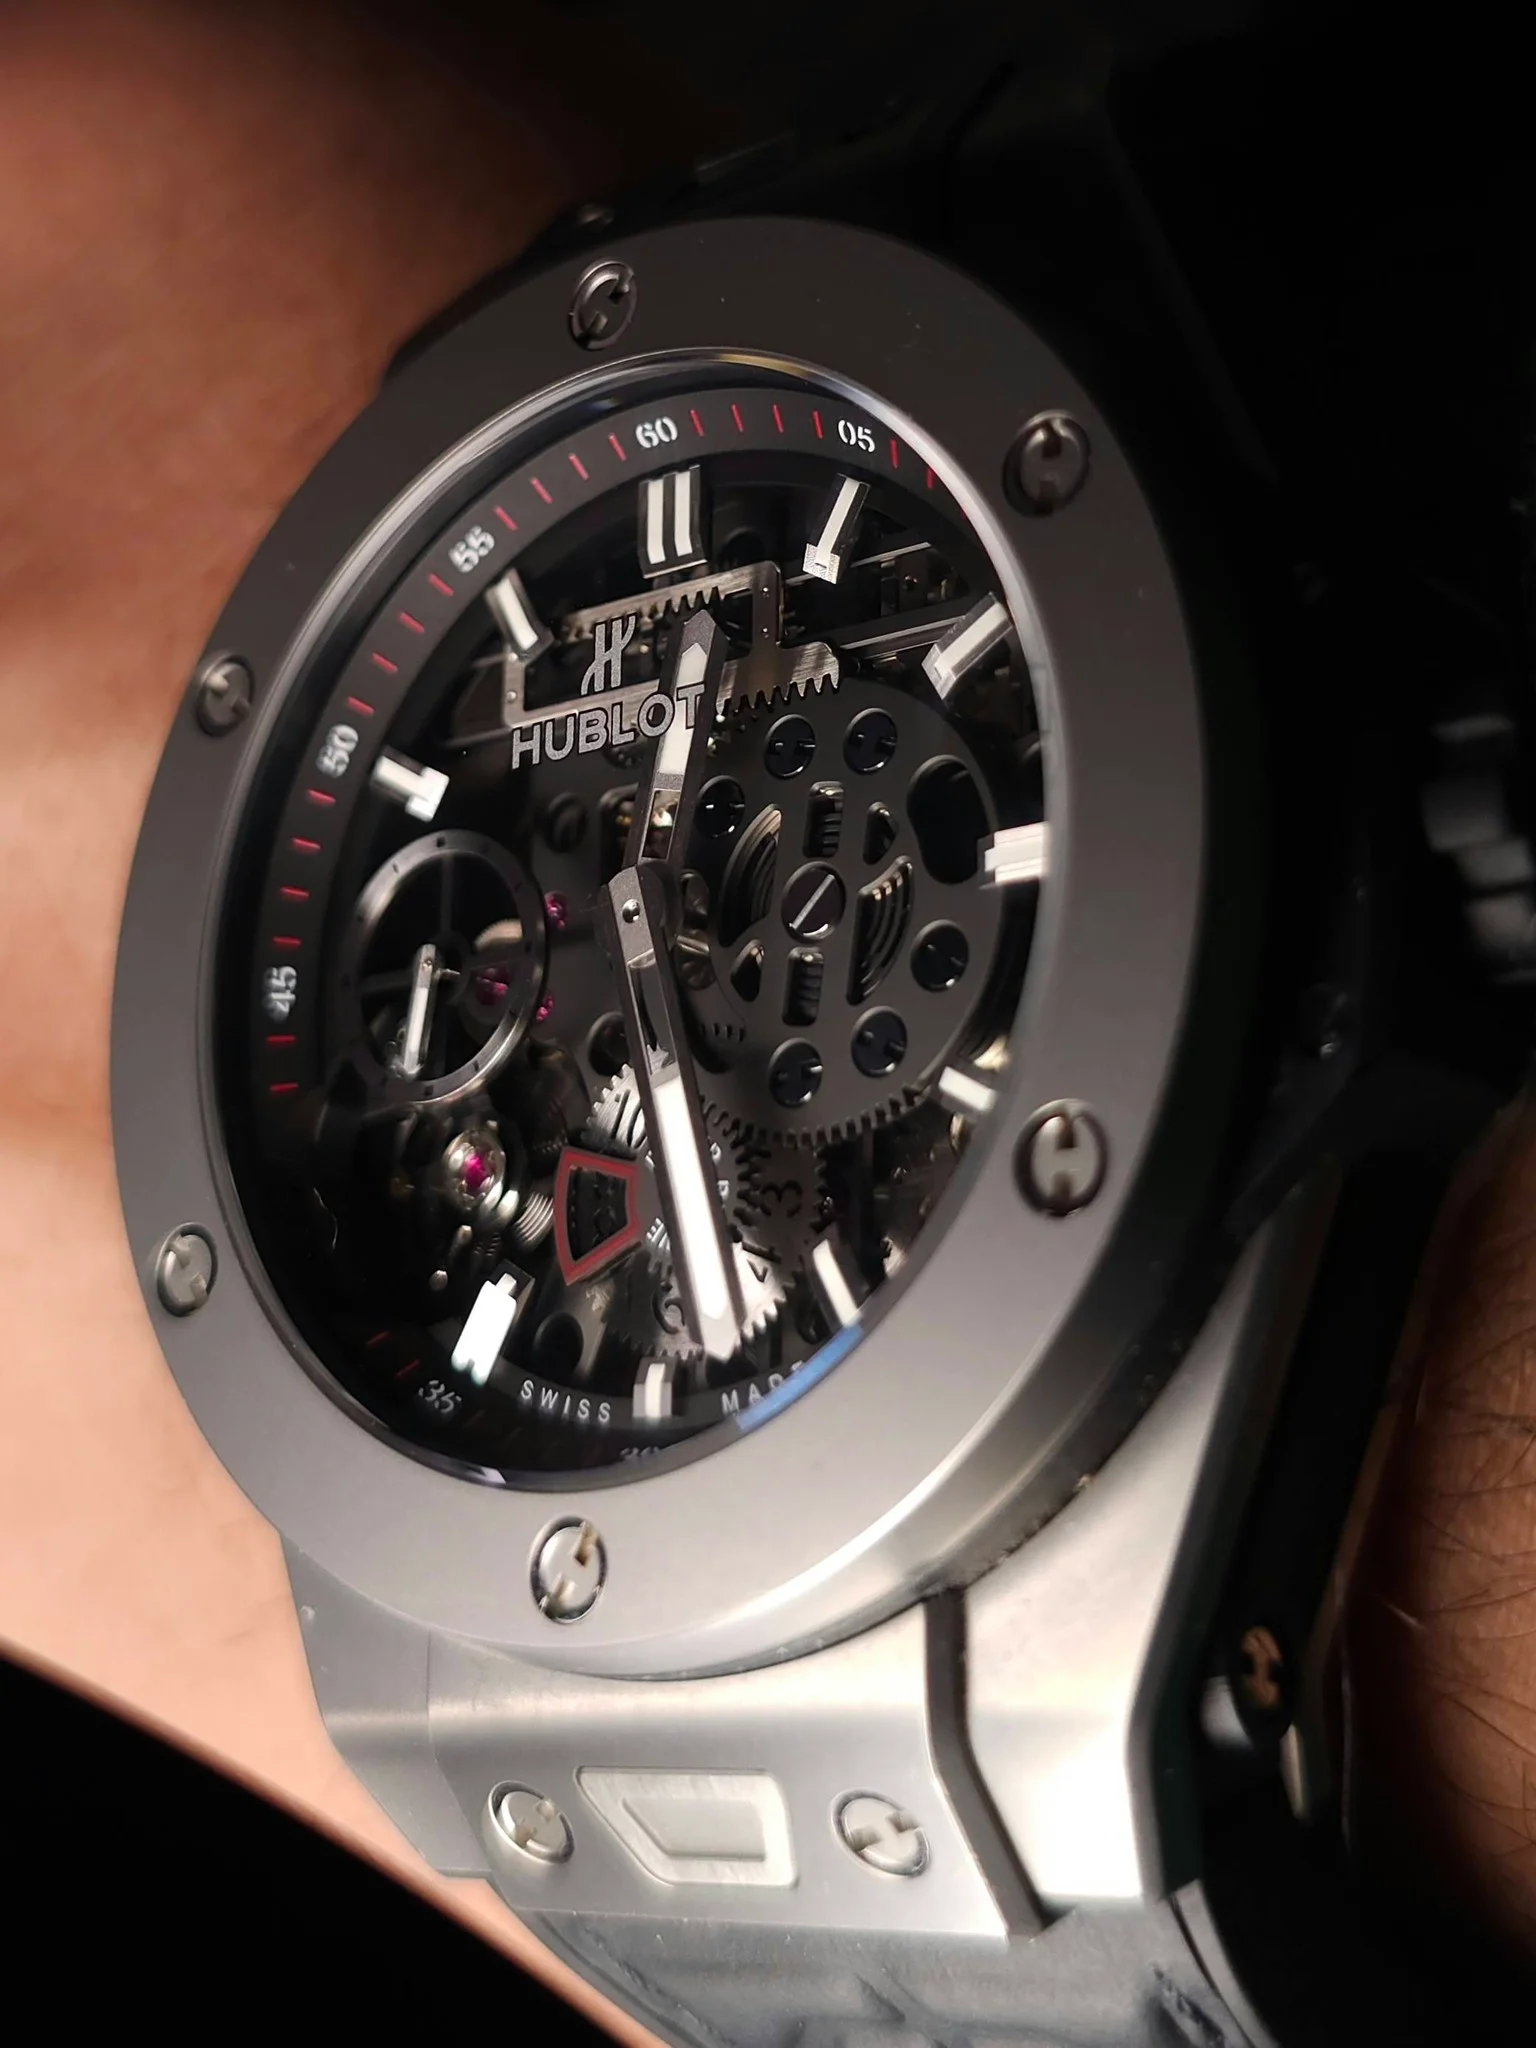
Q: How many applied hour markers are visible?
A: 10